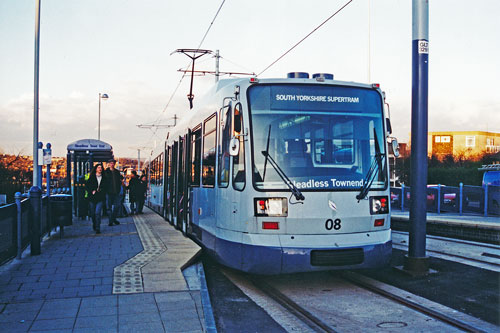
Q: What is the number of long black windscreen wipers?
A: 2